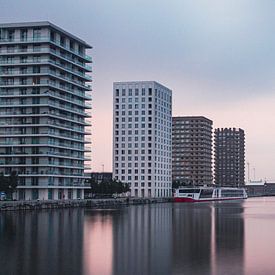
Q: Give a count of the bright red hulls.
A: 1